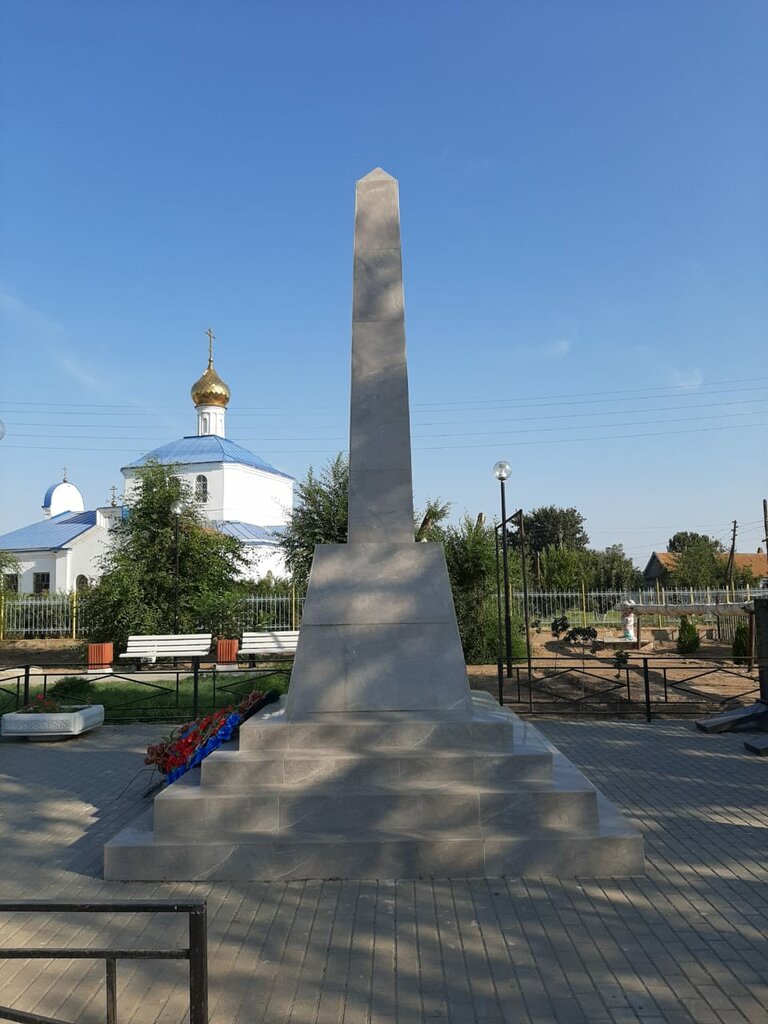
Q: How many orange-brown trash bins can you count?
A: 2